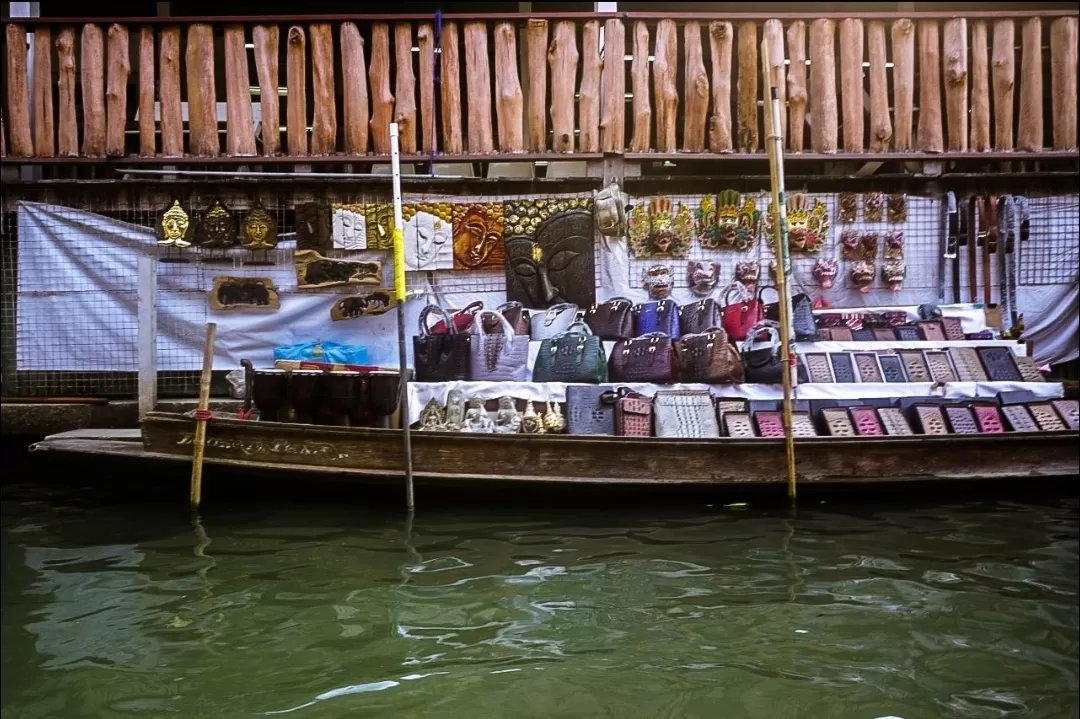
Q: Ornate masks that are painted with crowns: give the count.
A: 3